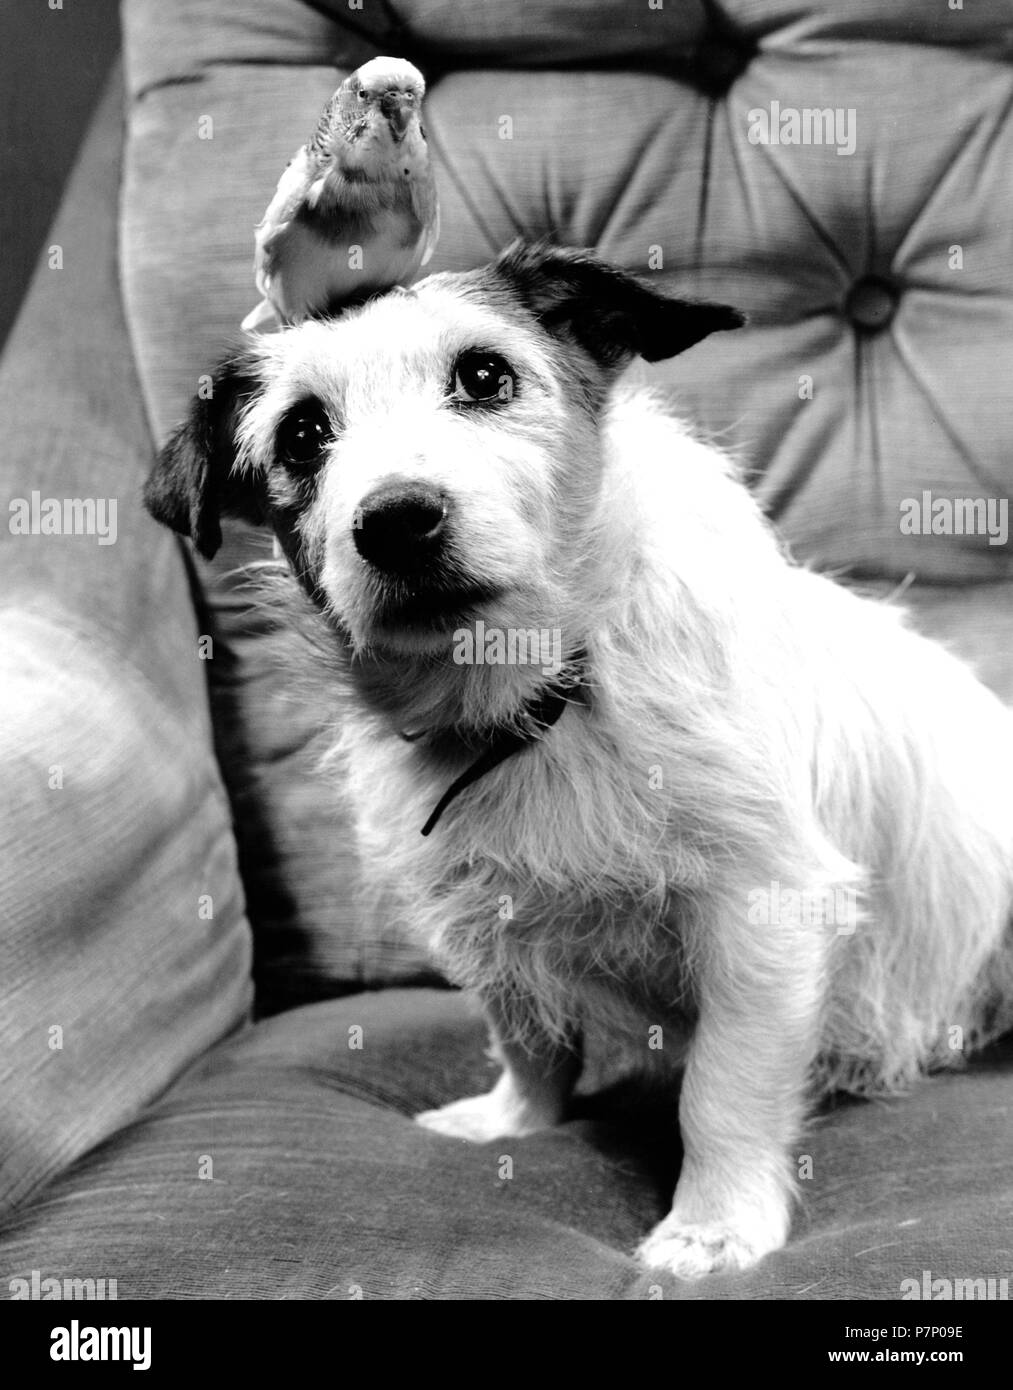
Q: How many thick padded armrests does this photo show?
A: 1